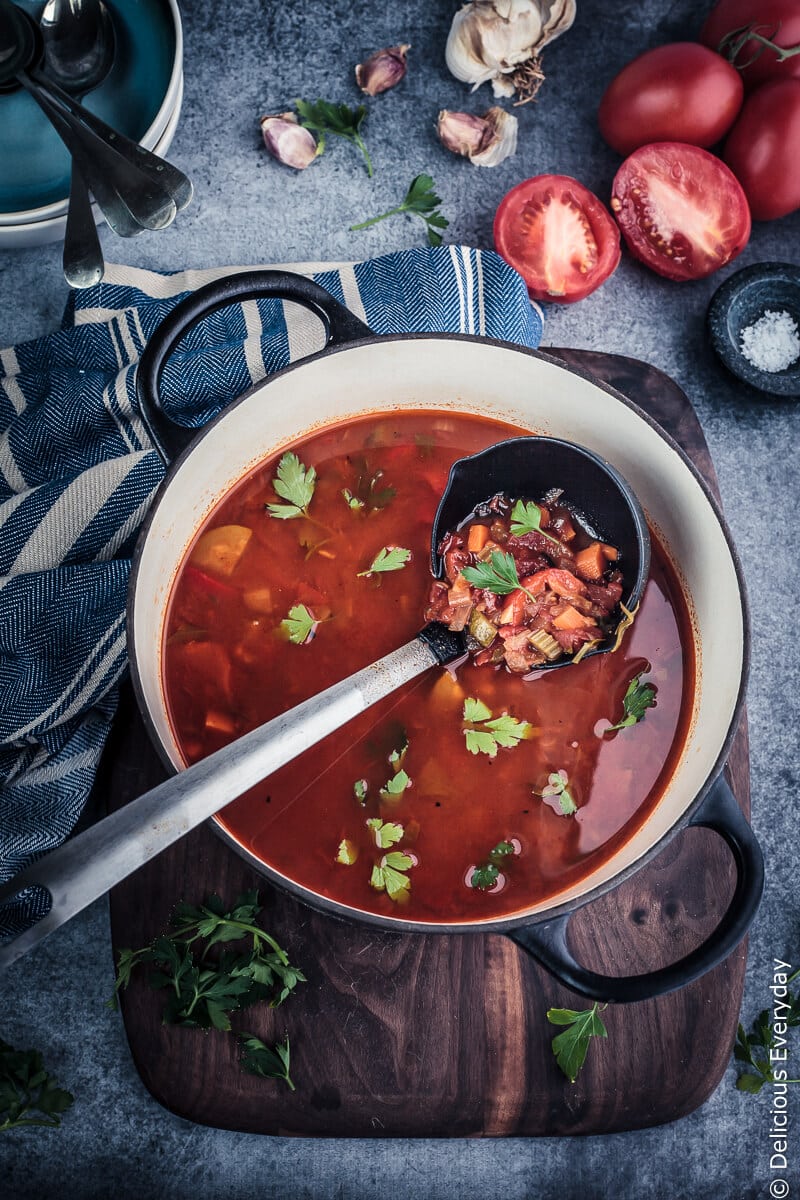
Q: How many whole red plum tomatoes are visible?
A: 3